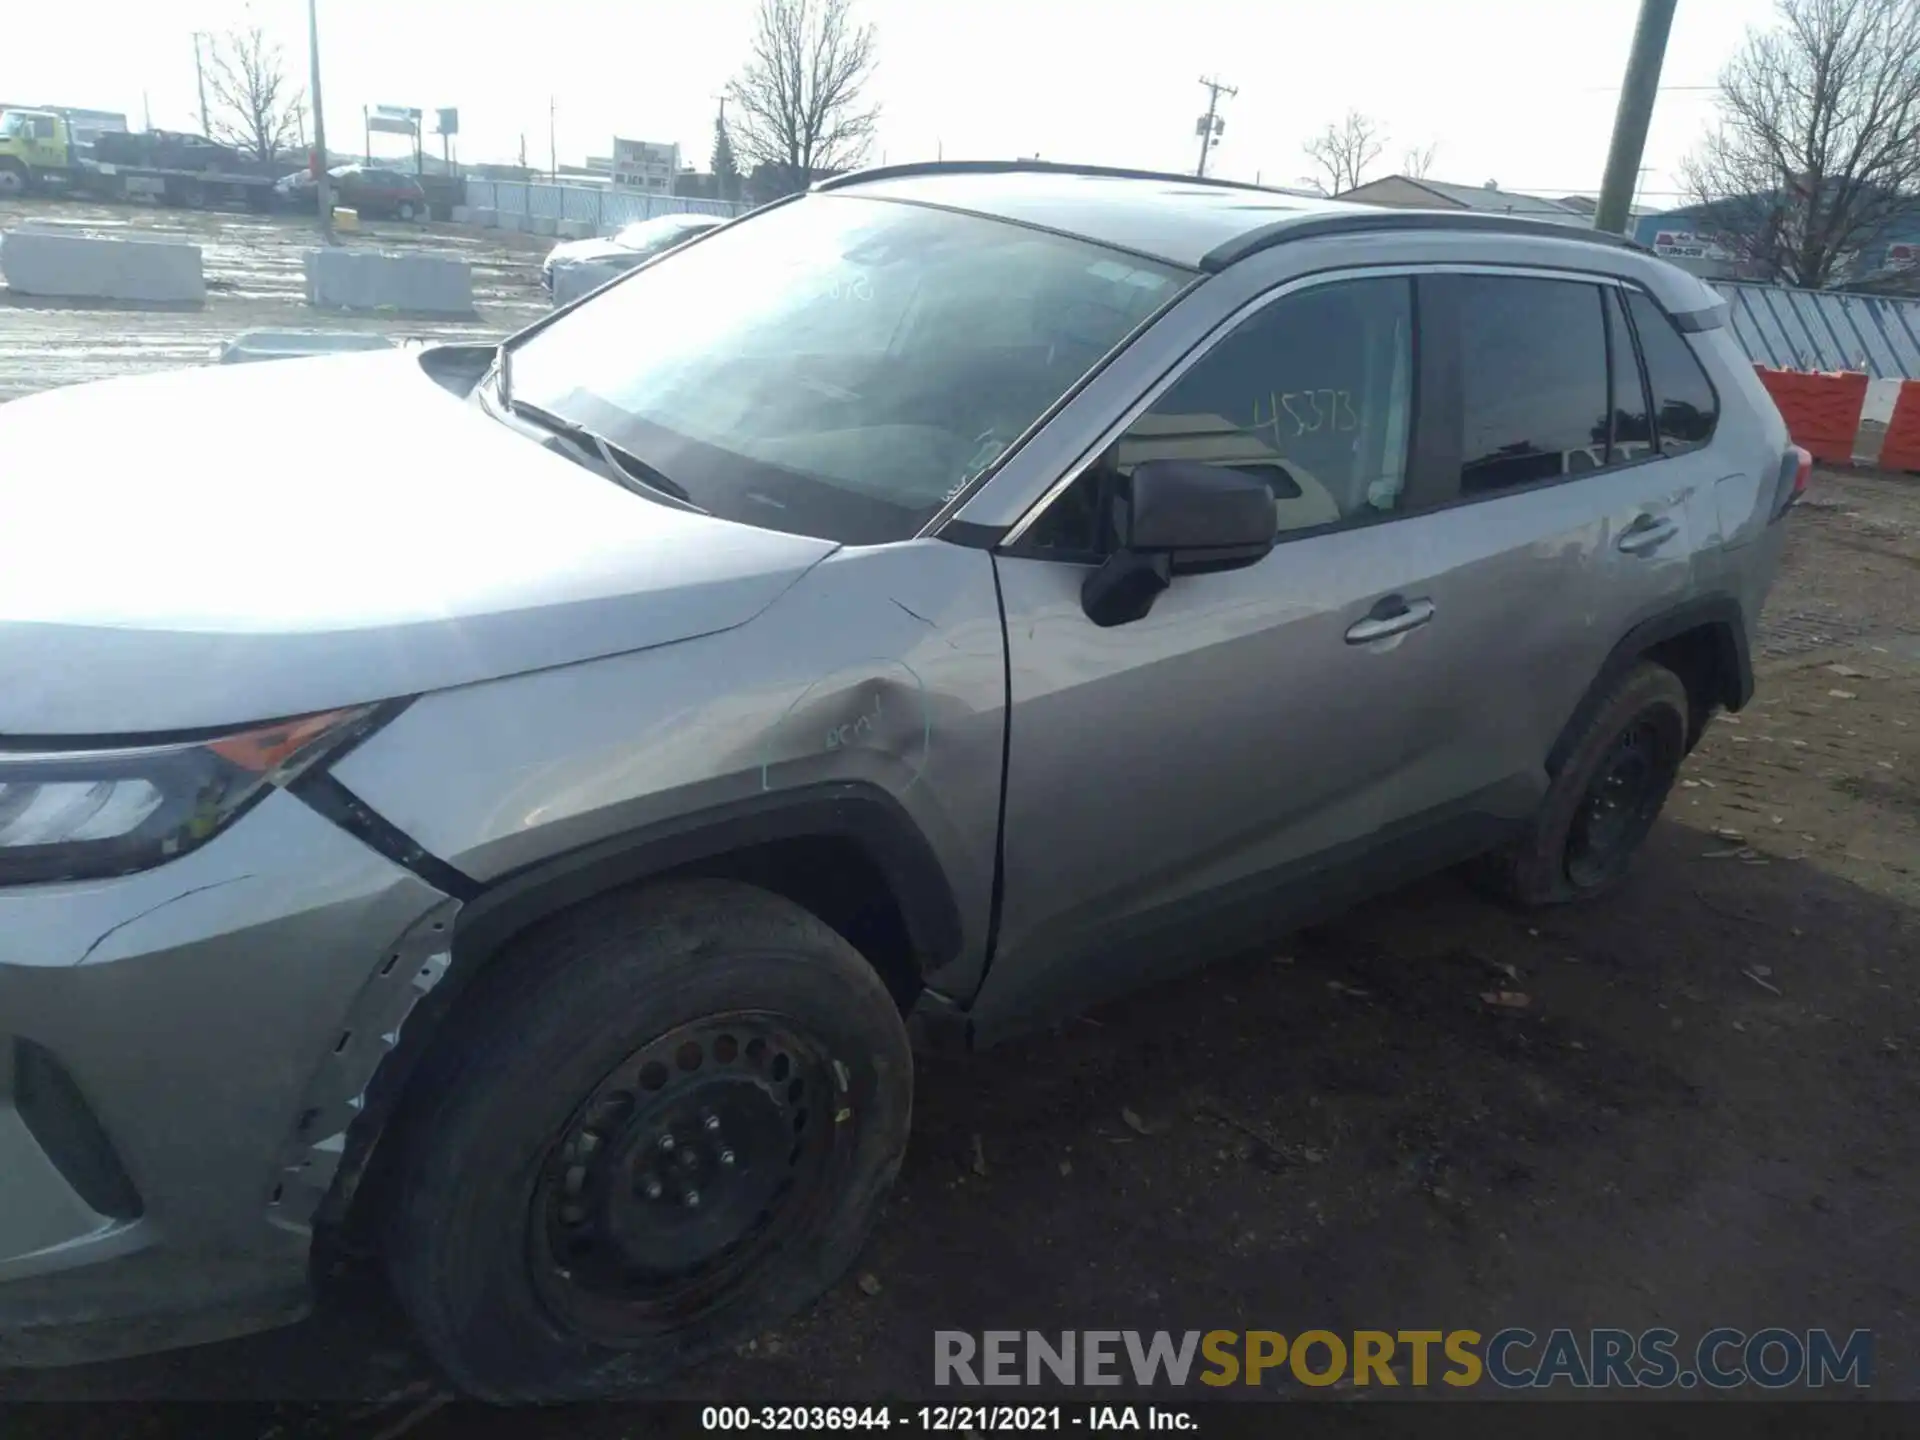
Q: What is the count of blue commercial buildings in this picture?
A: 1